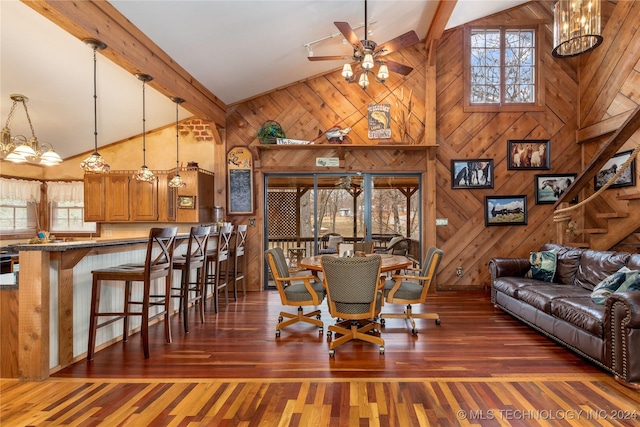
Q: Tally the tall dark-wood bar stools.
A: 4